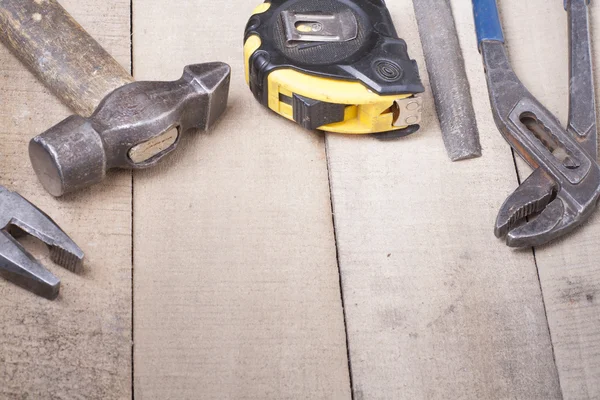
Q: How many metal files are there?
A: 1